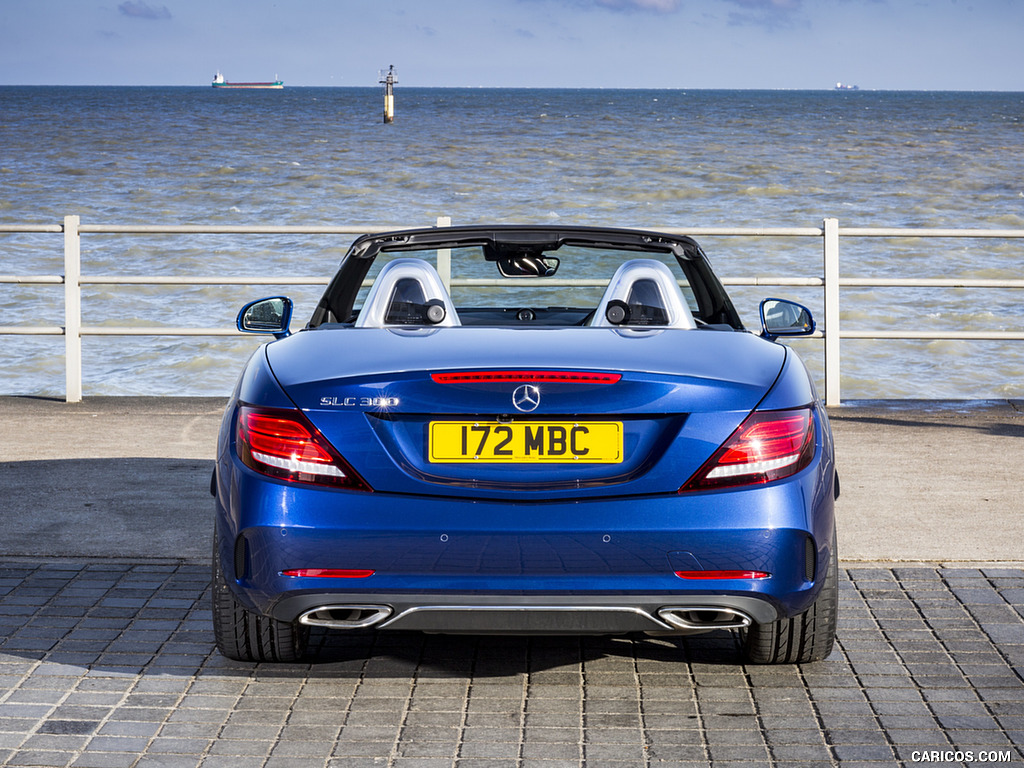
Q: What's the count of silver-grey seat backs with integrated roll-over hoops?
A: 2